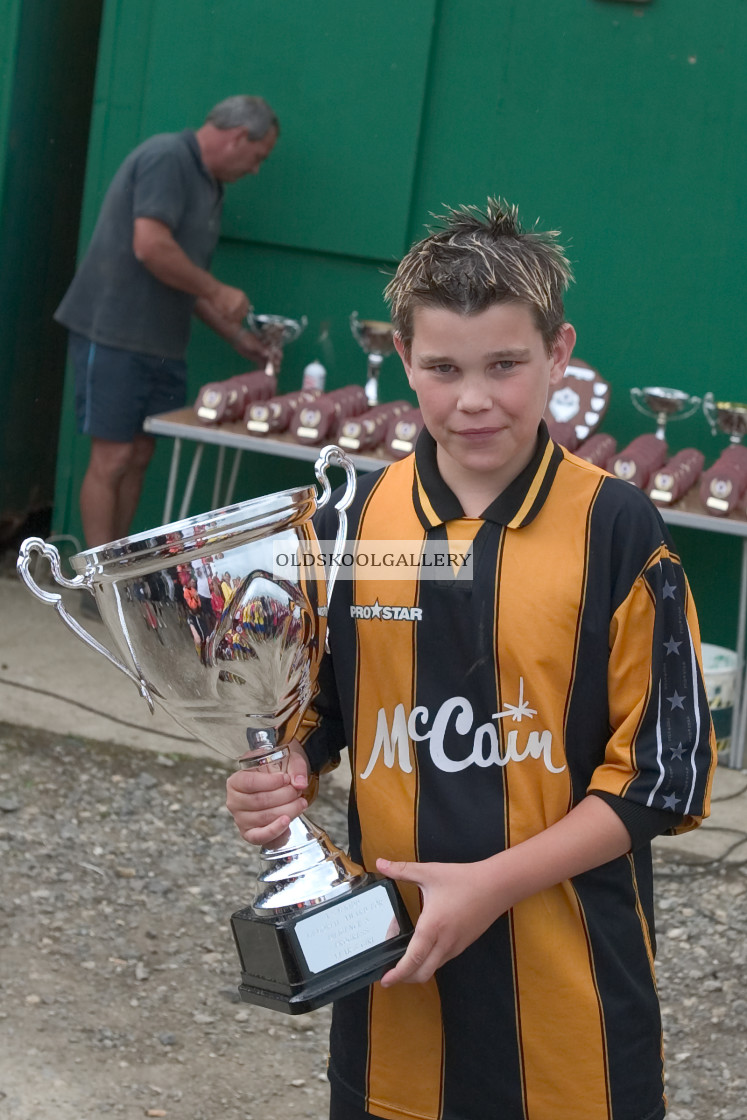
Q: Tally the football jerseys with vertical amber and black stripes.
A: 1